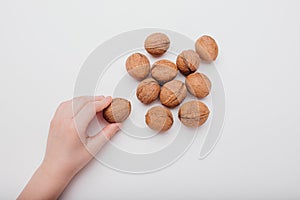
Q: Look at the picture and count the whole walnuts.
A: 11